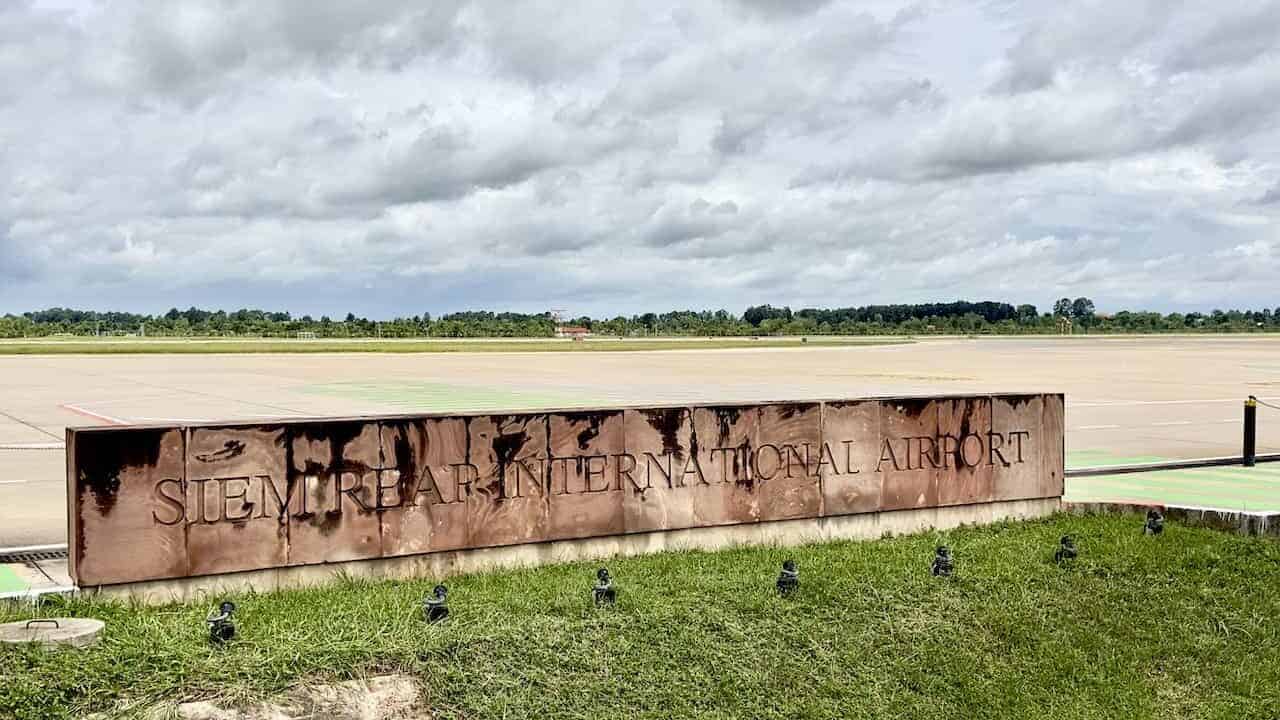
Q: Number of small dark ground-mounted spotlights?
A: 7